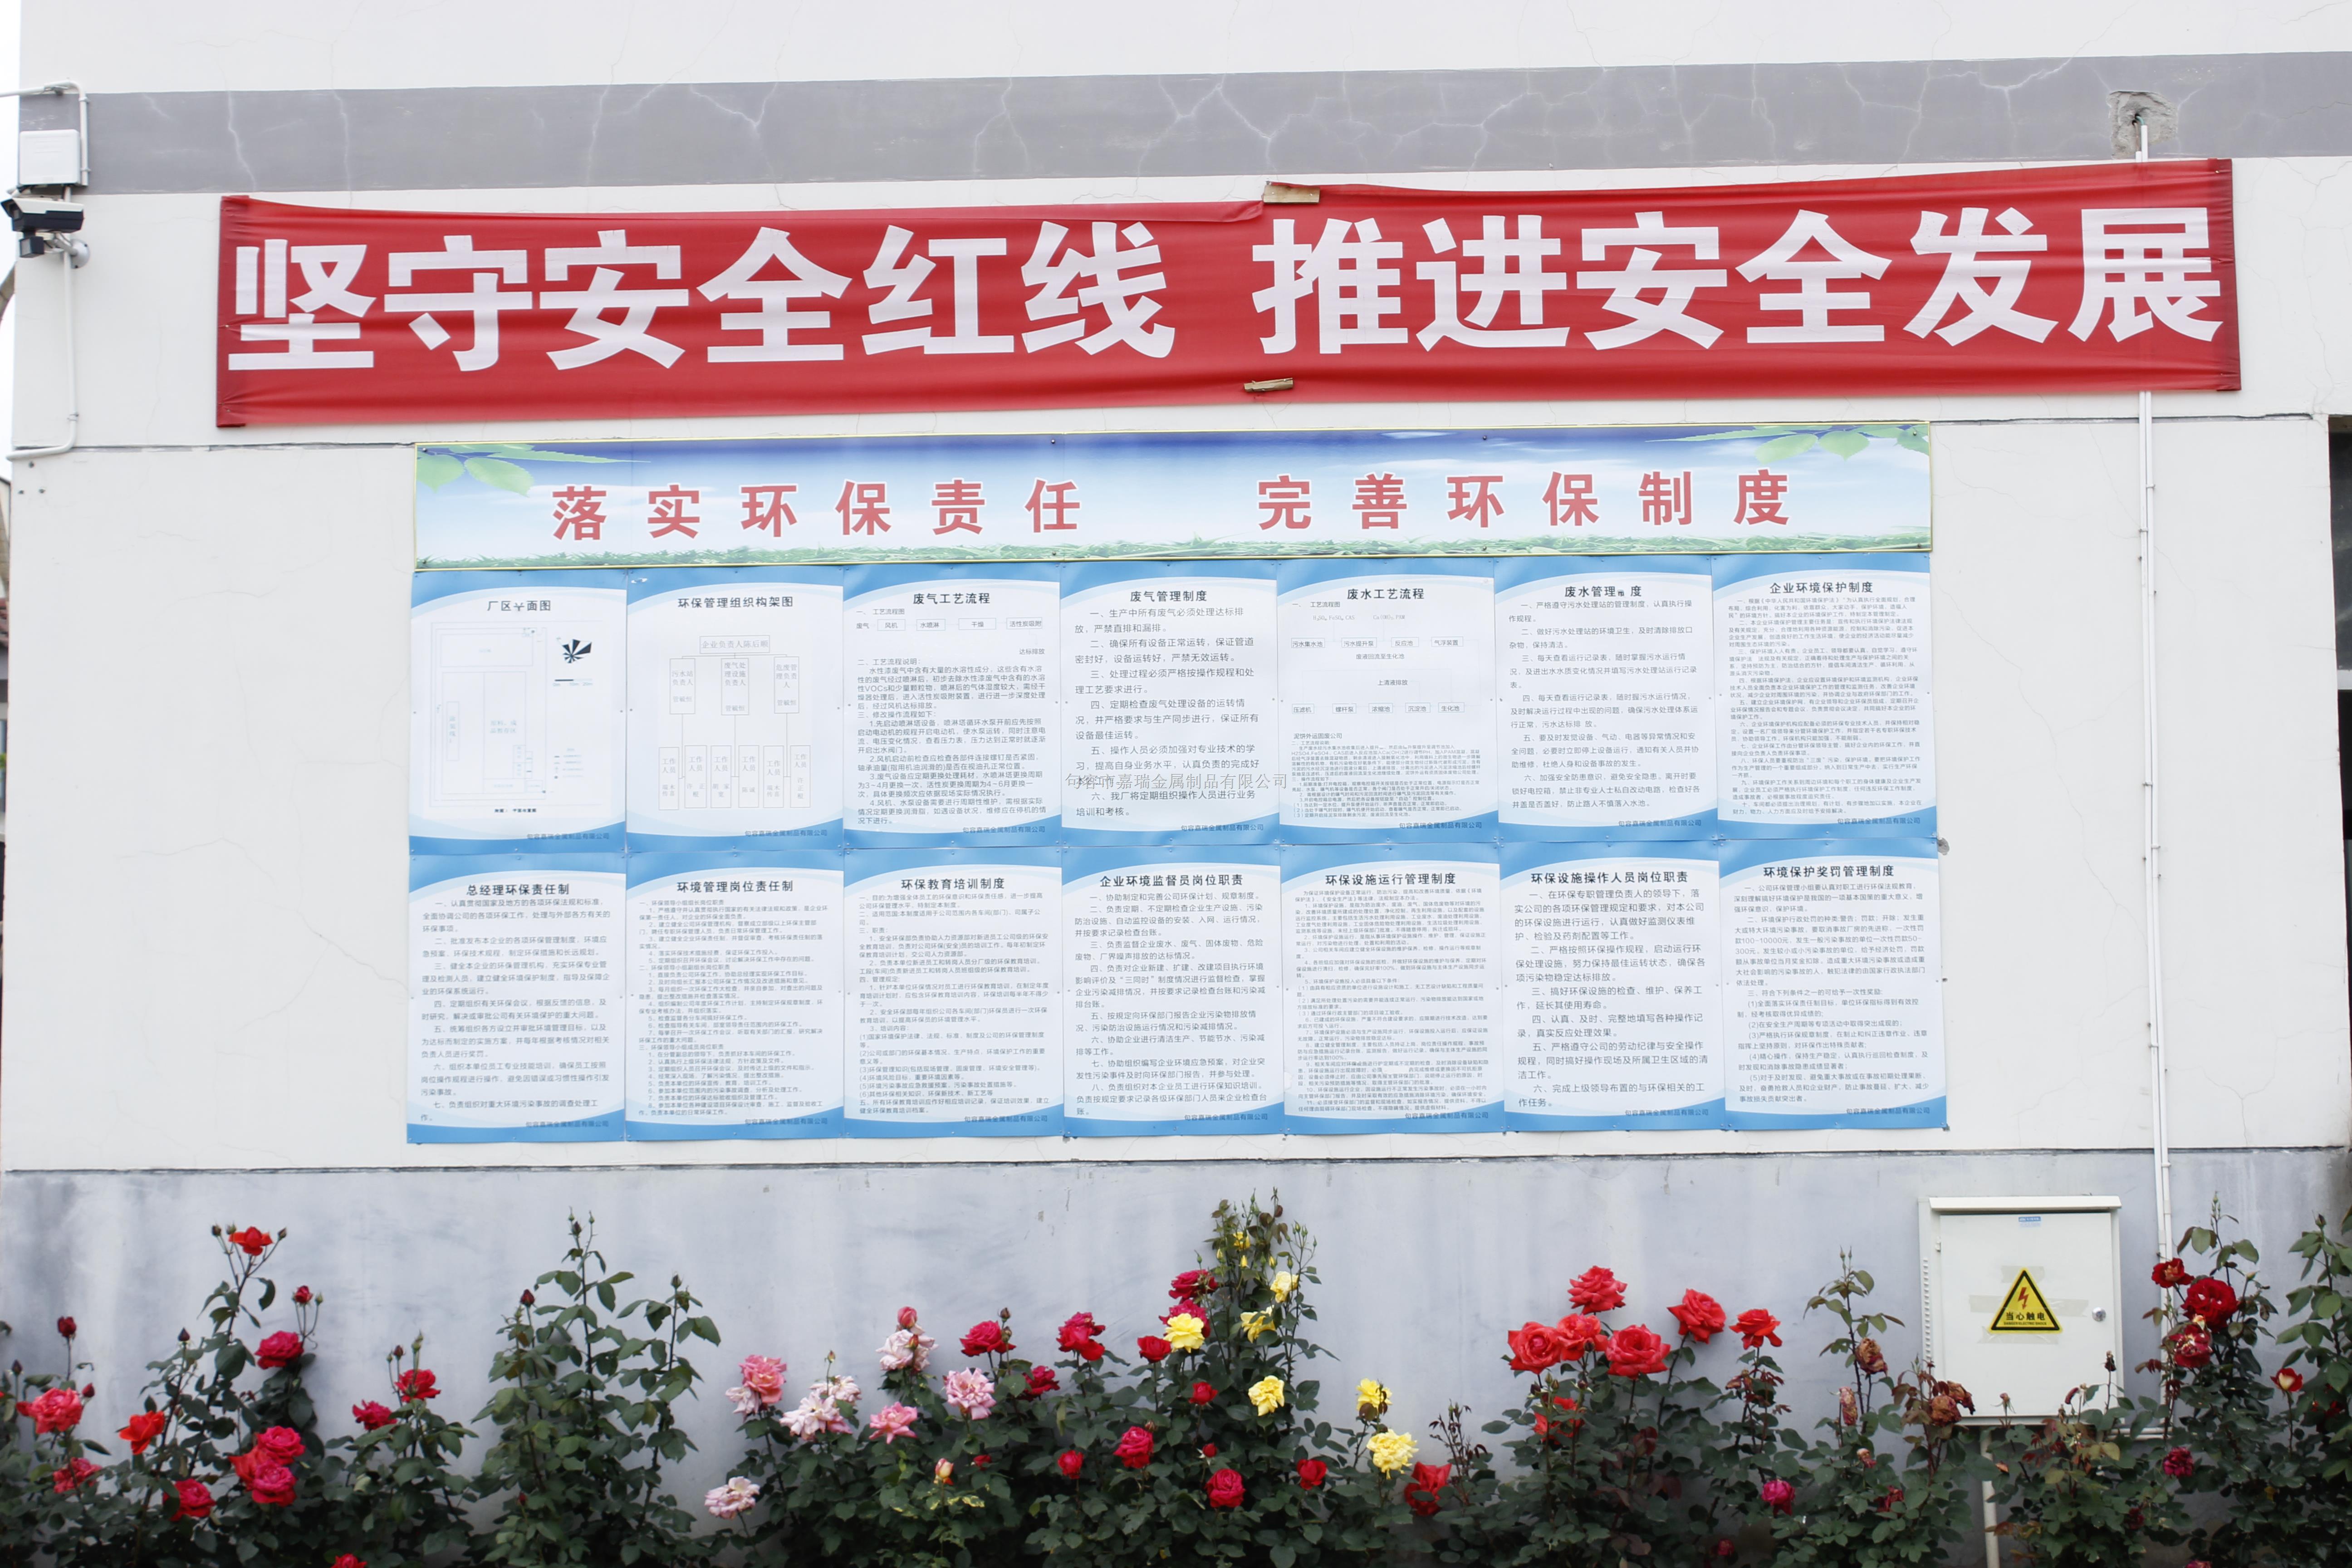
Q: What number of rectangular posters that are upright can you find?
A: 14